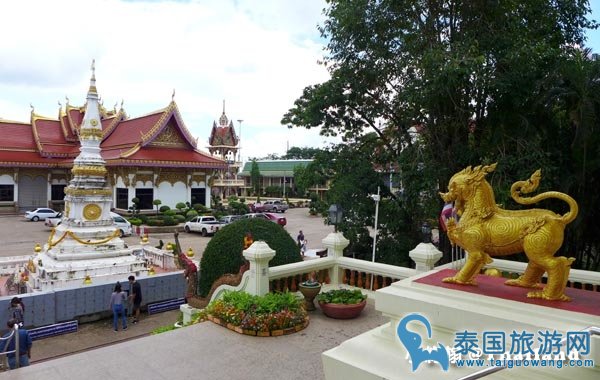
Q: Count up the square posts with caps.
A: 3